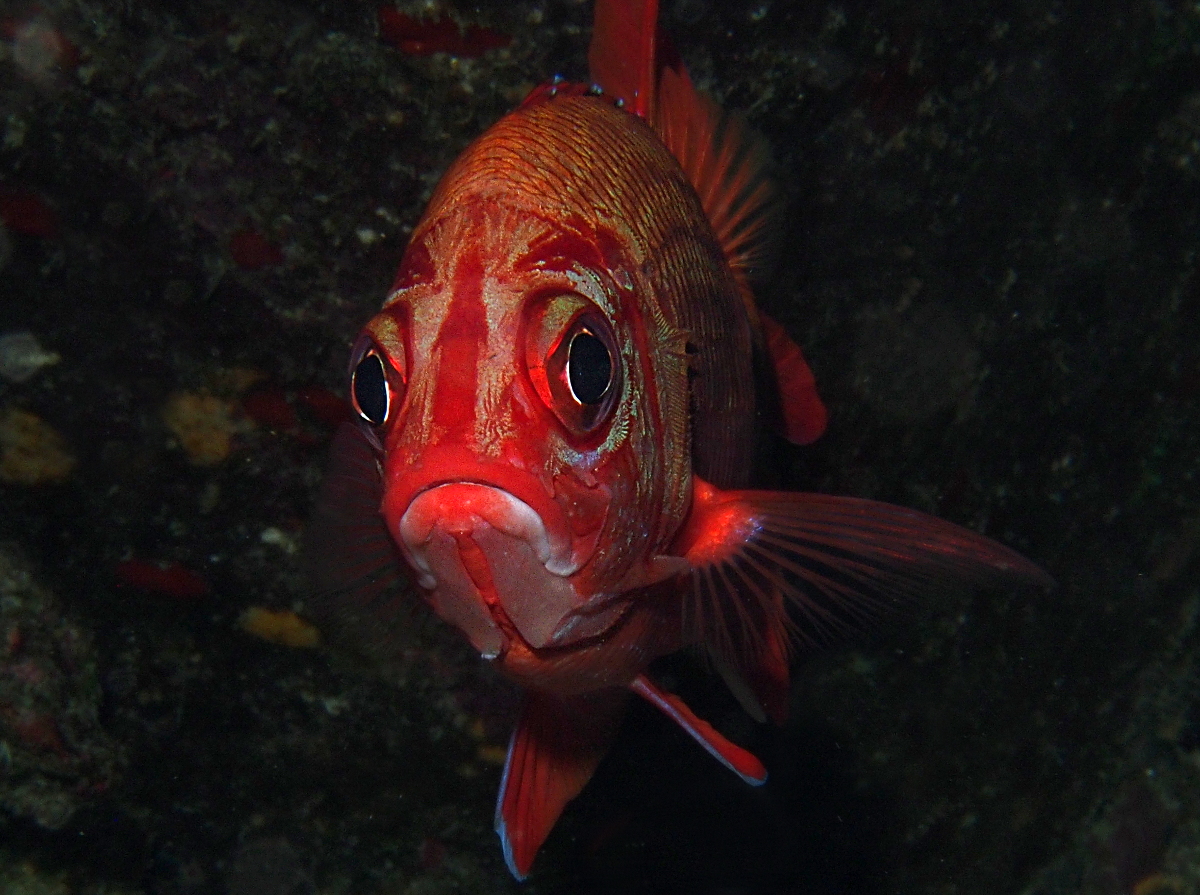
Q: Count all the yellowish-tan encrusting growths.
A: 3